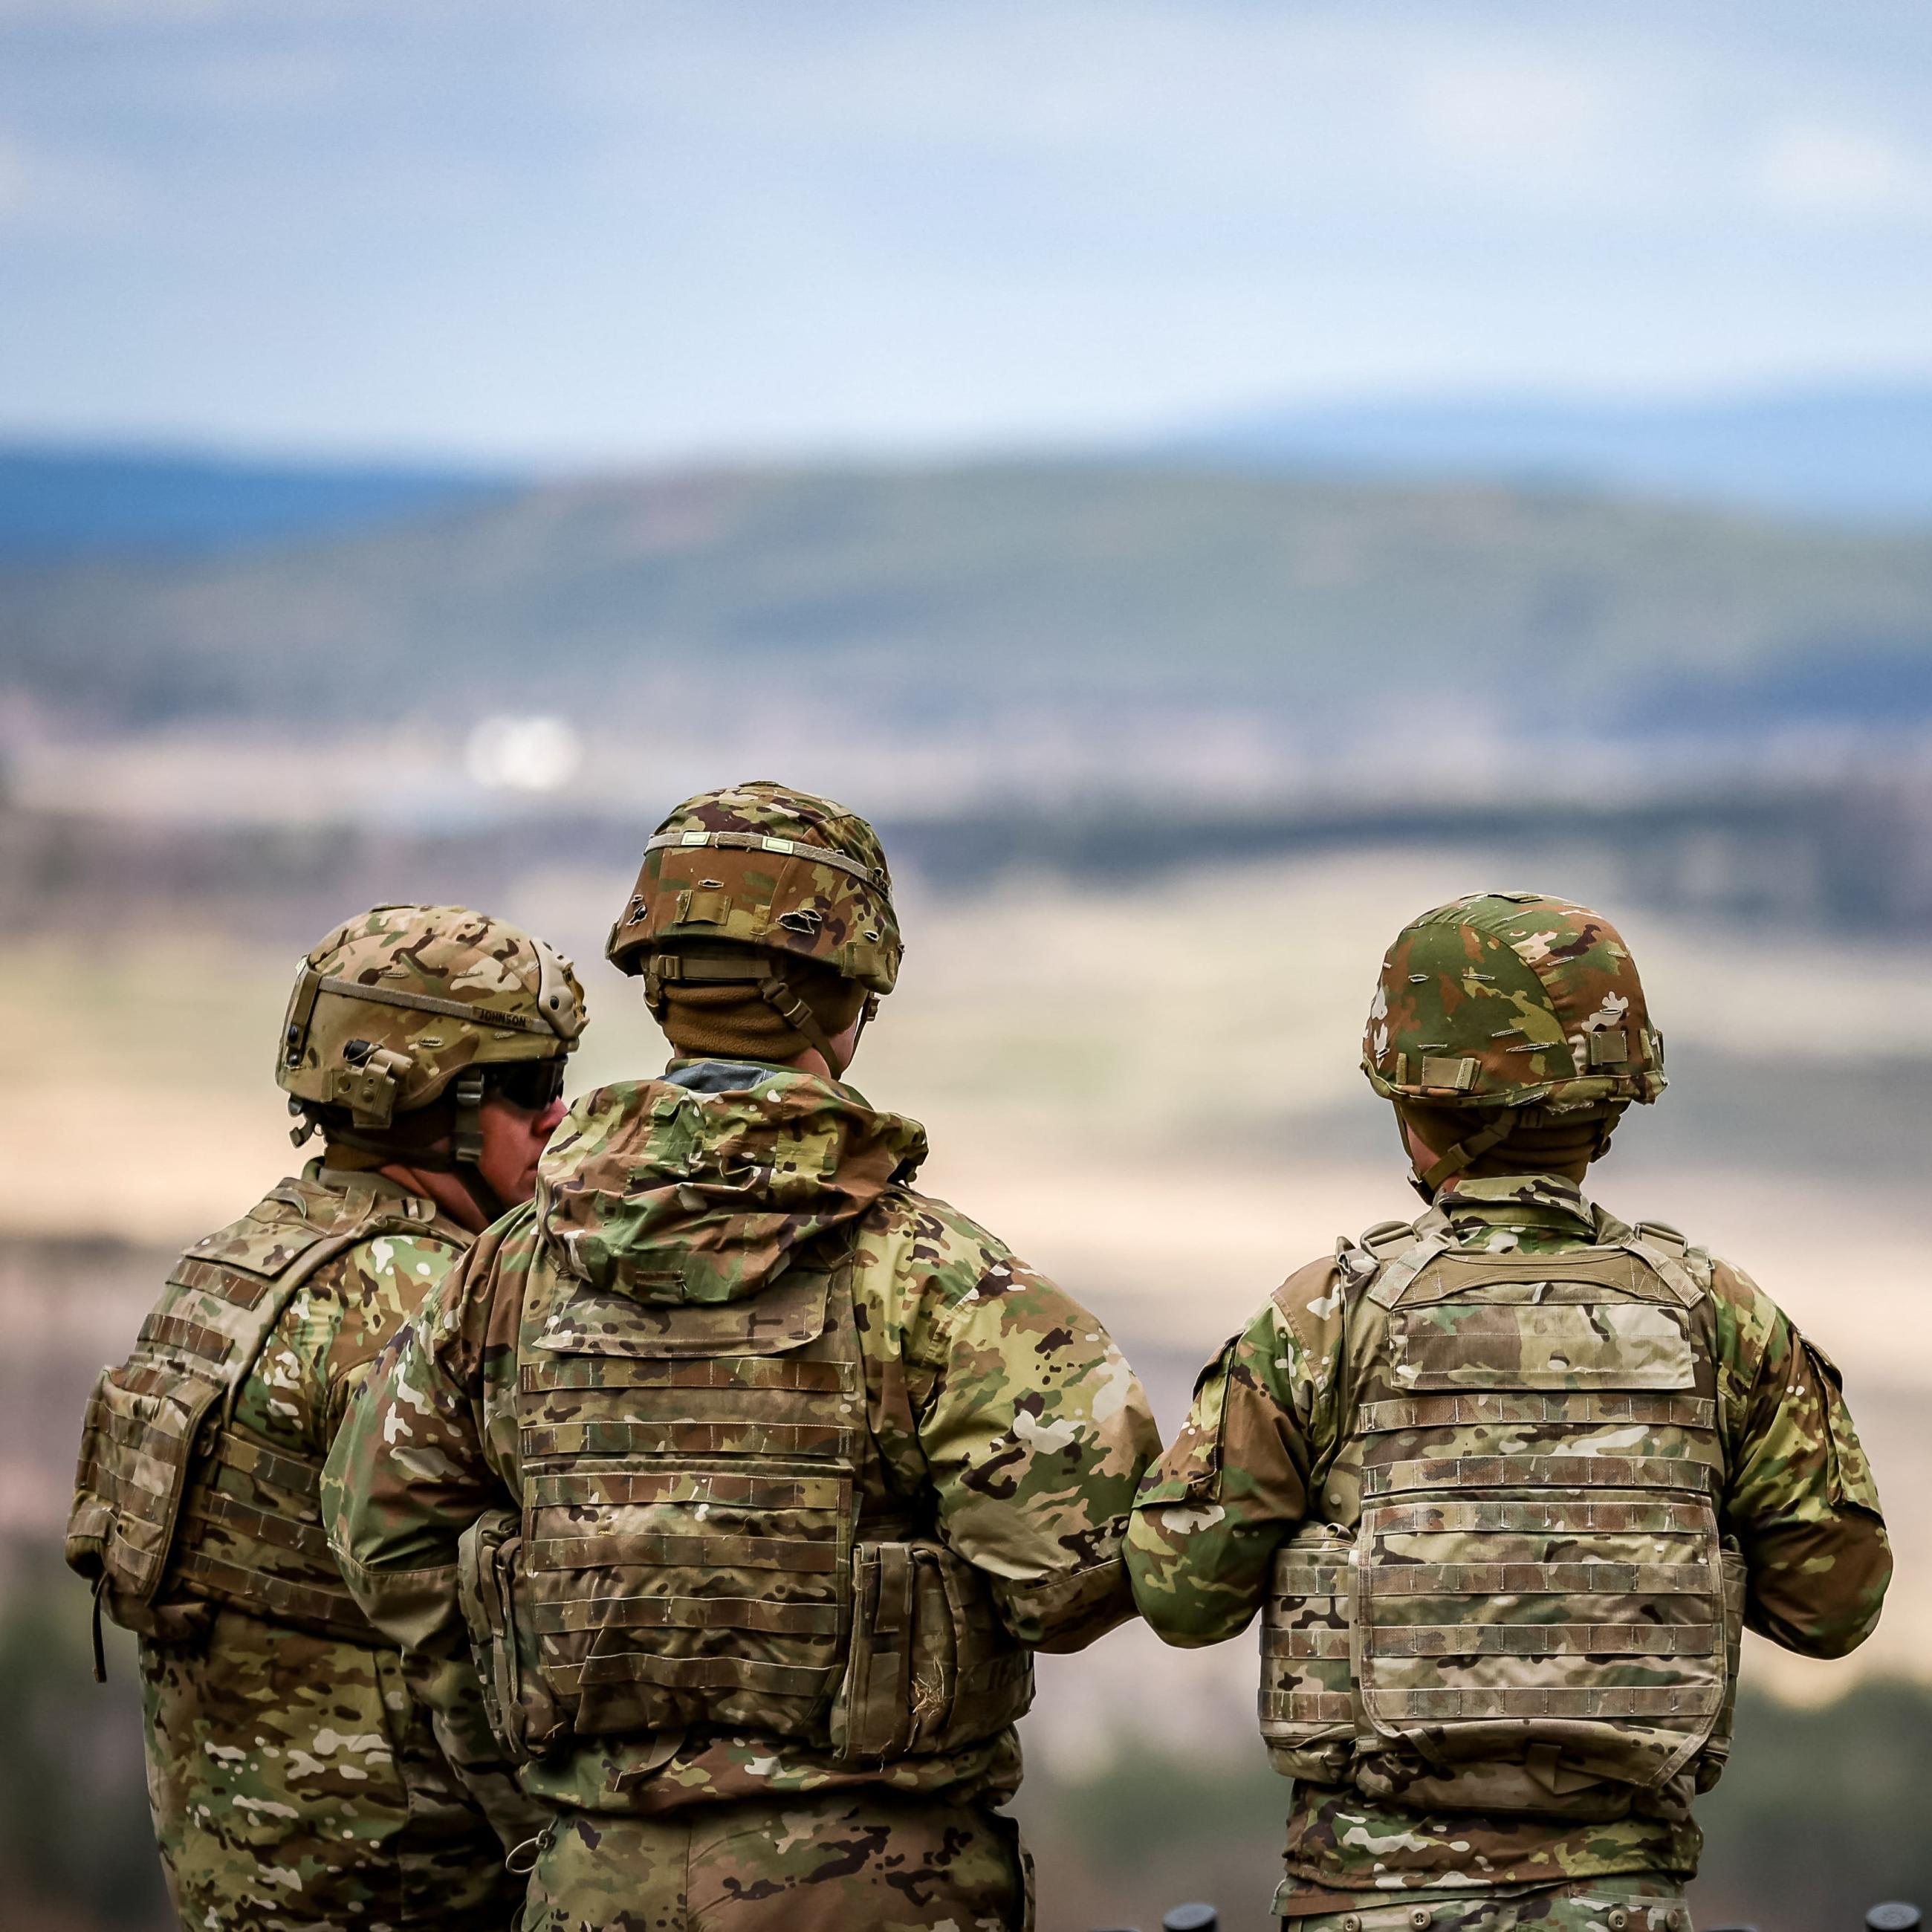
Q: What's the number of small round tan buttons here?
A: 4